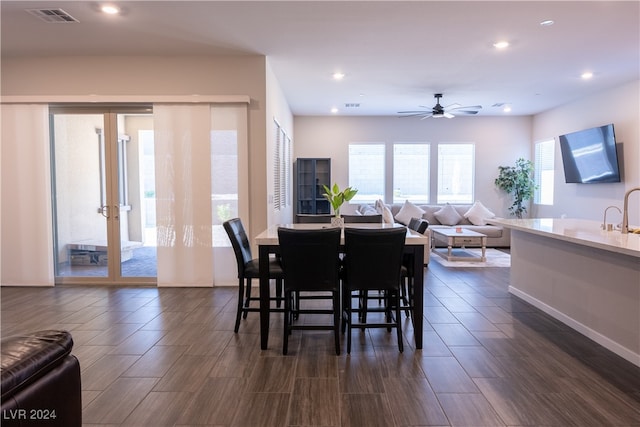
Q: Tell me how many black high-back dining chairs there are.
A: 6